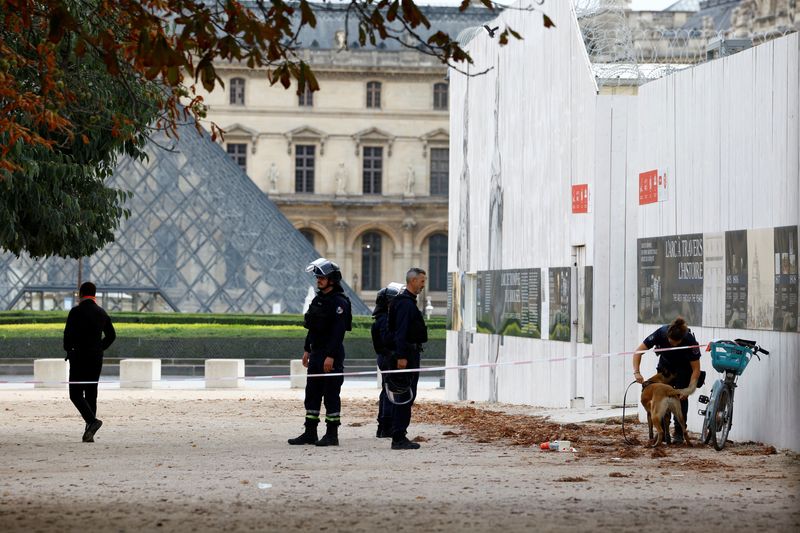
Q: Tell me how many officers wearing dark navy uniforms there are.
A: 4